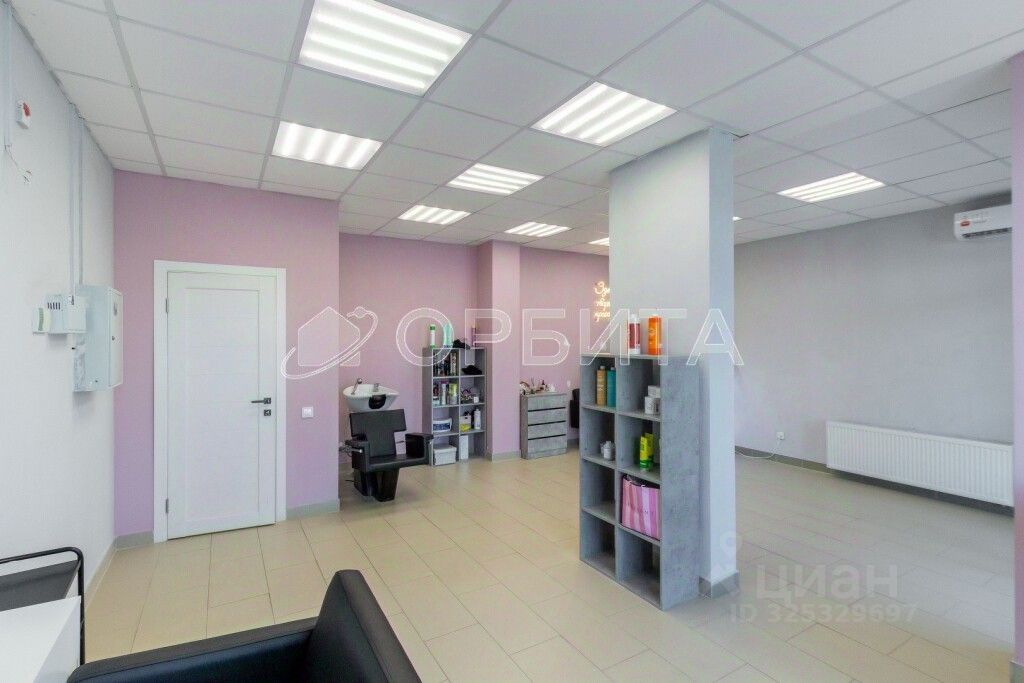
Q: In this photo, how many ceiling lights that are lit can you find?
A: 9